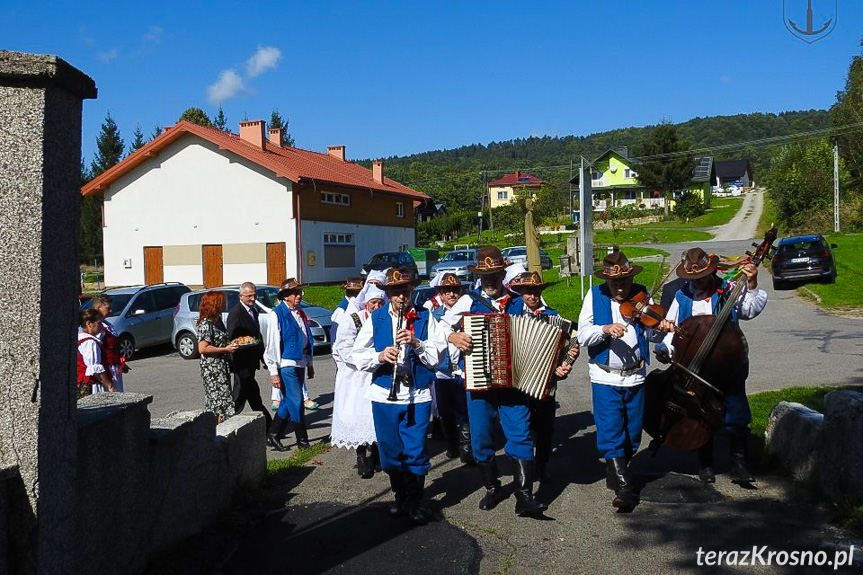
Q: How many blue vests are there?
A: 8